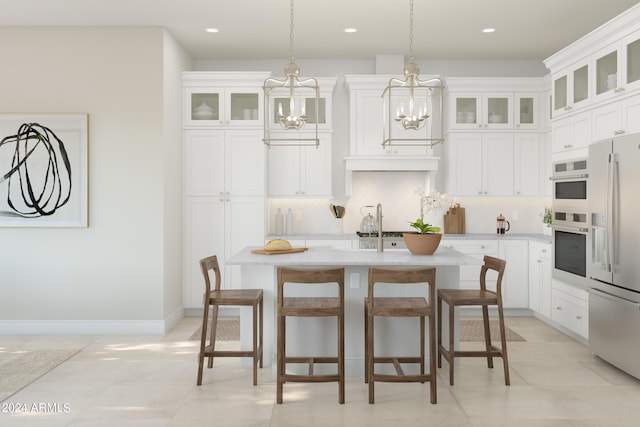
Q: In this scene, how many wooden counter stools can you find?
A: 4